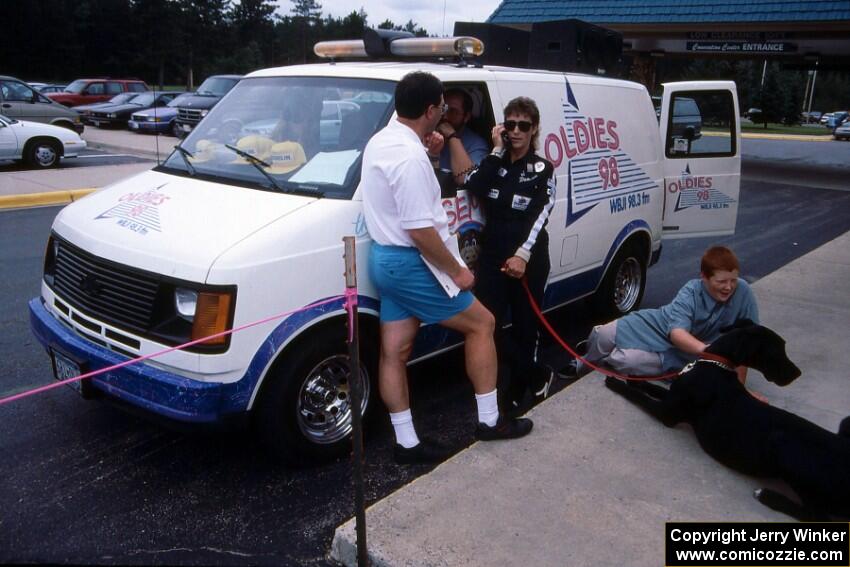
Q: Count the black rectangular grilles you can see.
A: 1